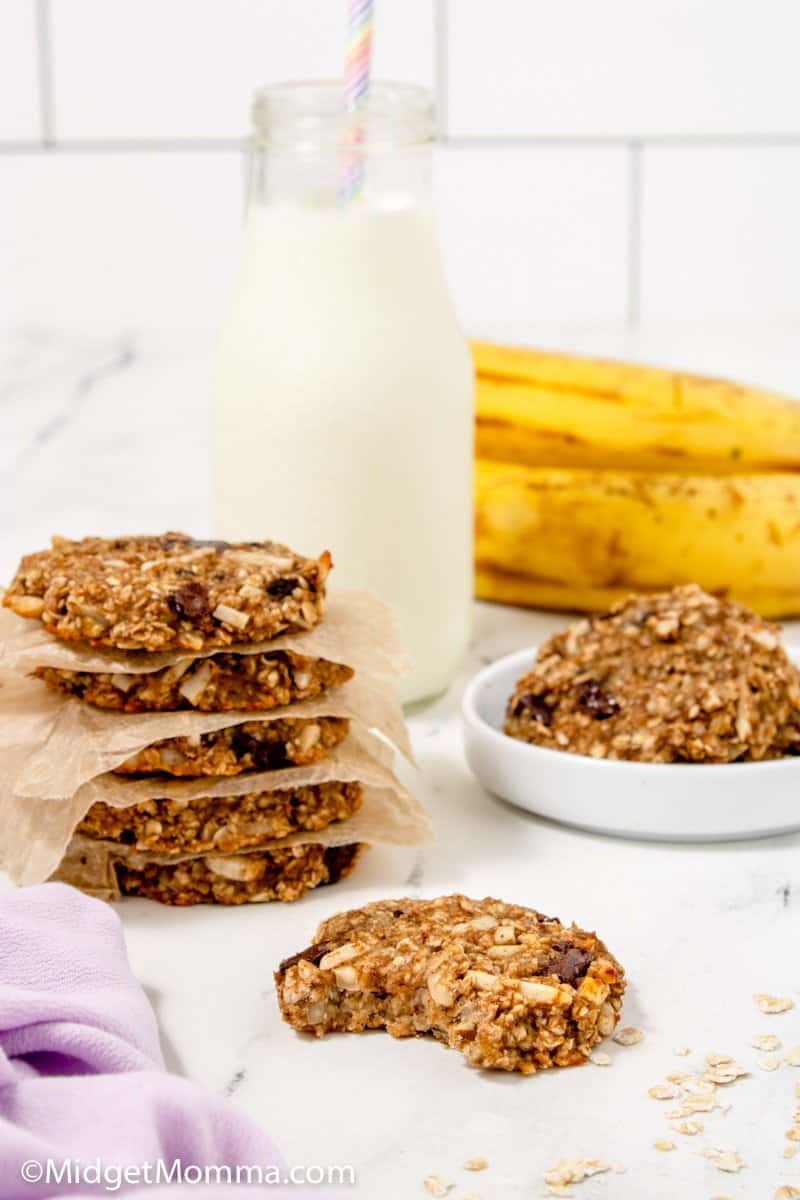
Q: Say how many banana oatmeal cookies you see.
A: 7